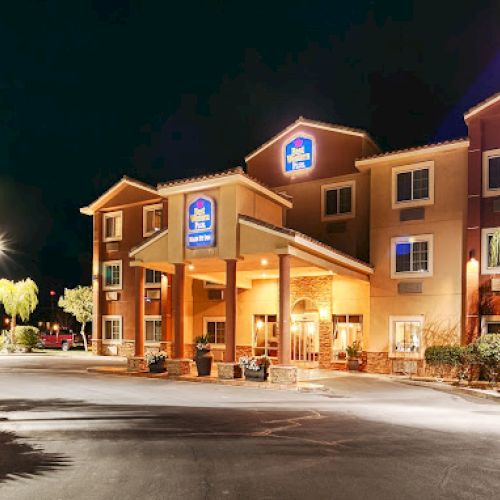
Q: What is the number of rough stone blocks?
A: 4